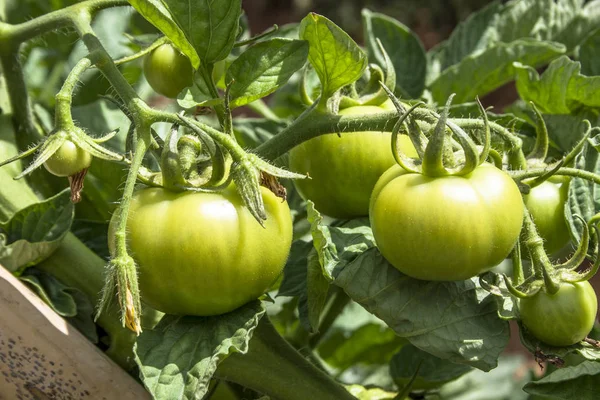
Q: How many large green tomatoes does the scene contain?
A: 3